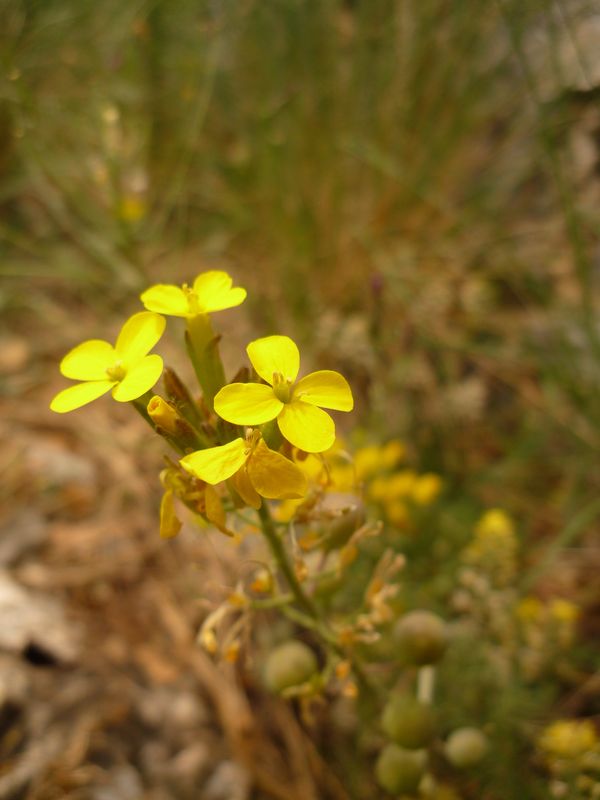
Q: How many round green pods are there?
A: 5